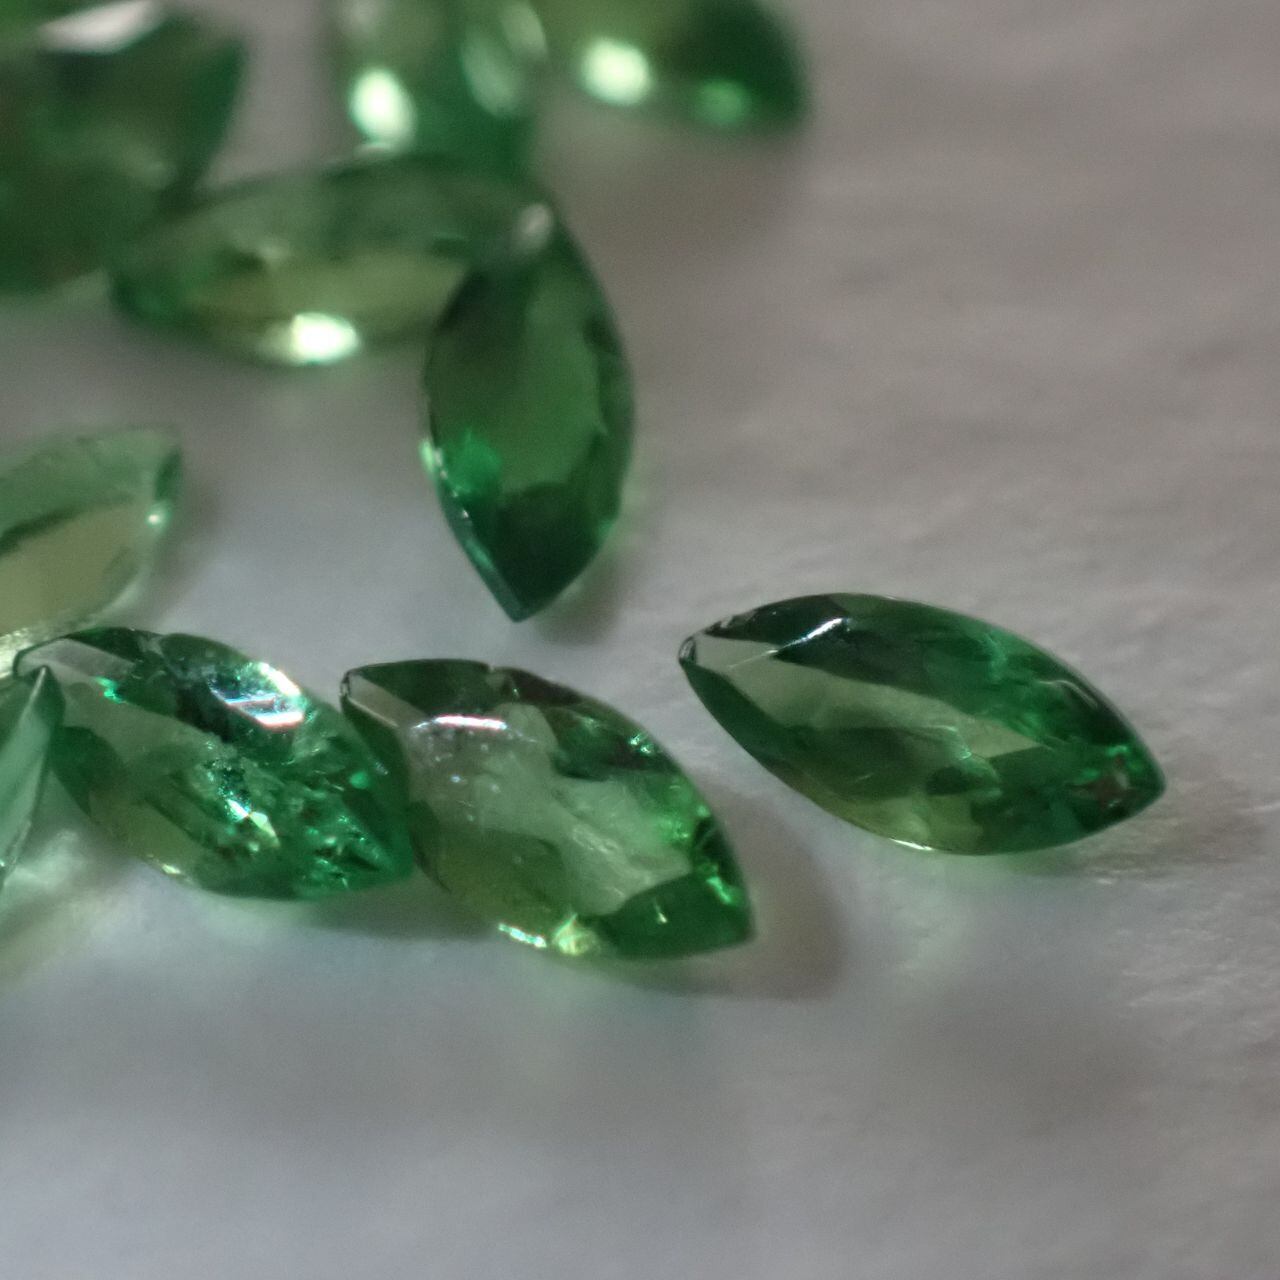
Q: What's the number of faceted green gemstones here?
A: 10